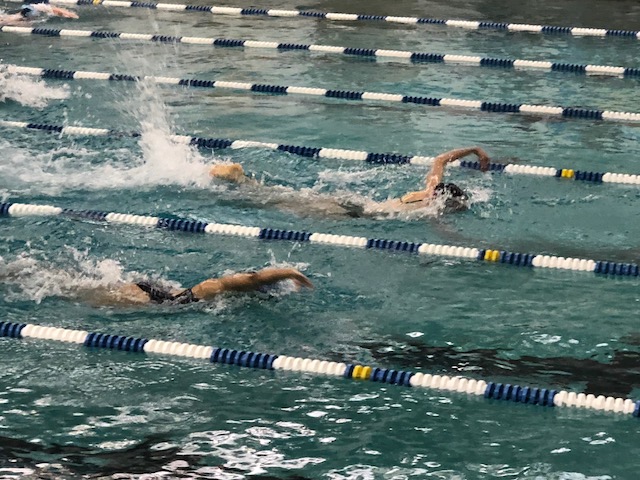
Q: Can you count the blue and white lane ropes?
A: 6